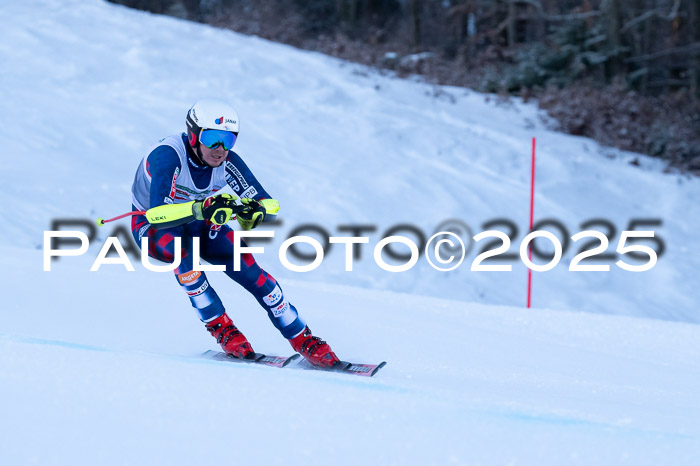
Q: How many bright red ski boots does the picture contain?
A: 2